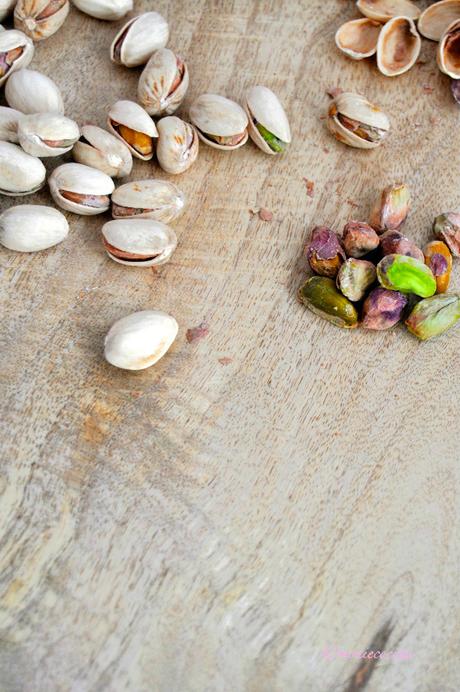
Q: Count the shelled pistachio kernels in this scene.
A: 11